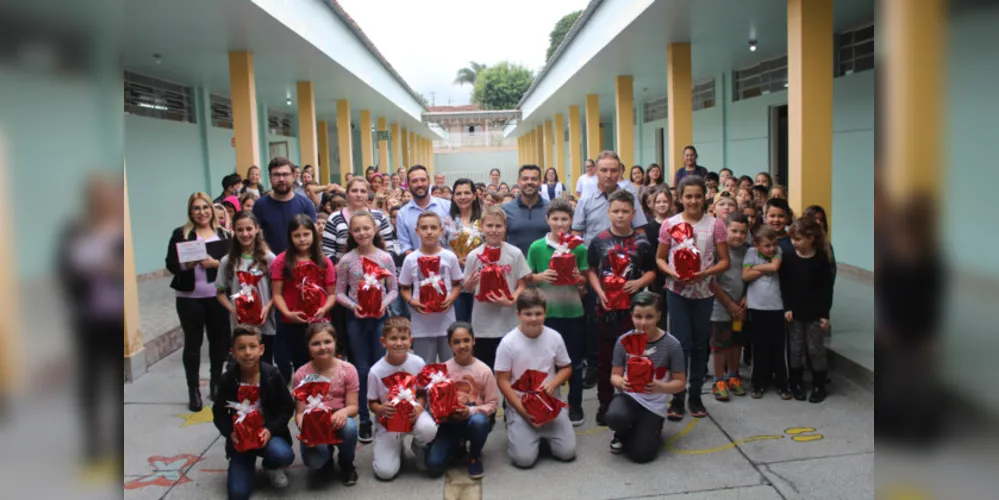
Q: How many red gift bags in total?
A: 14